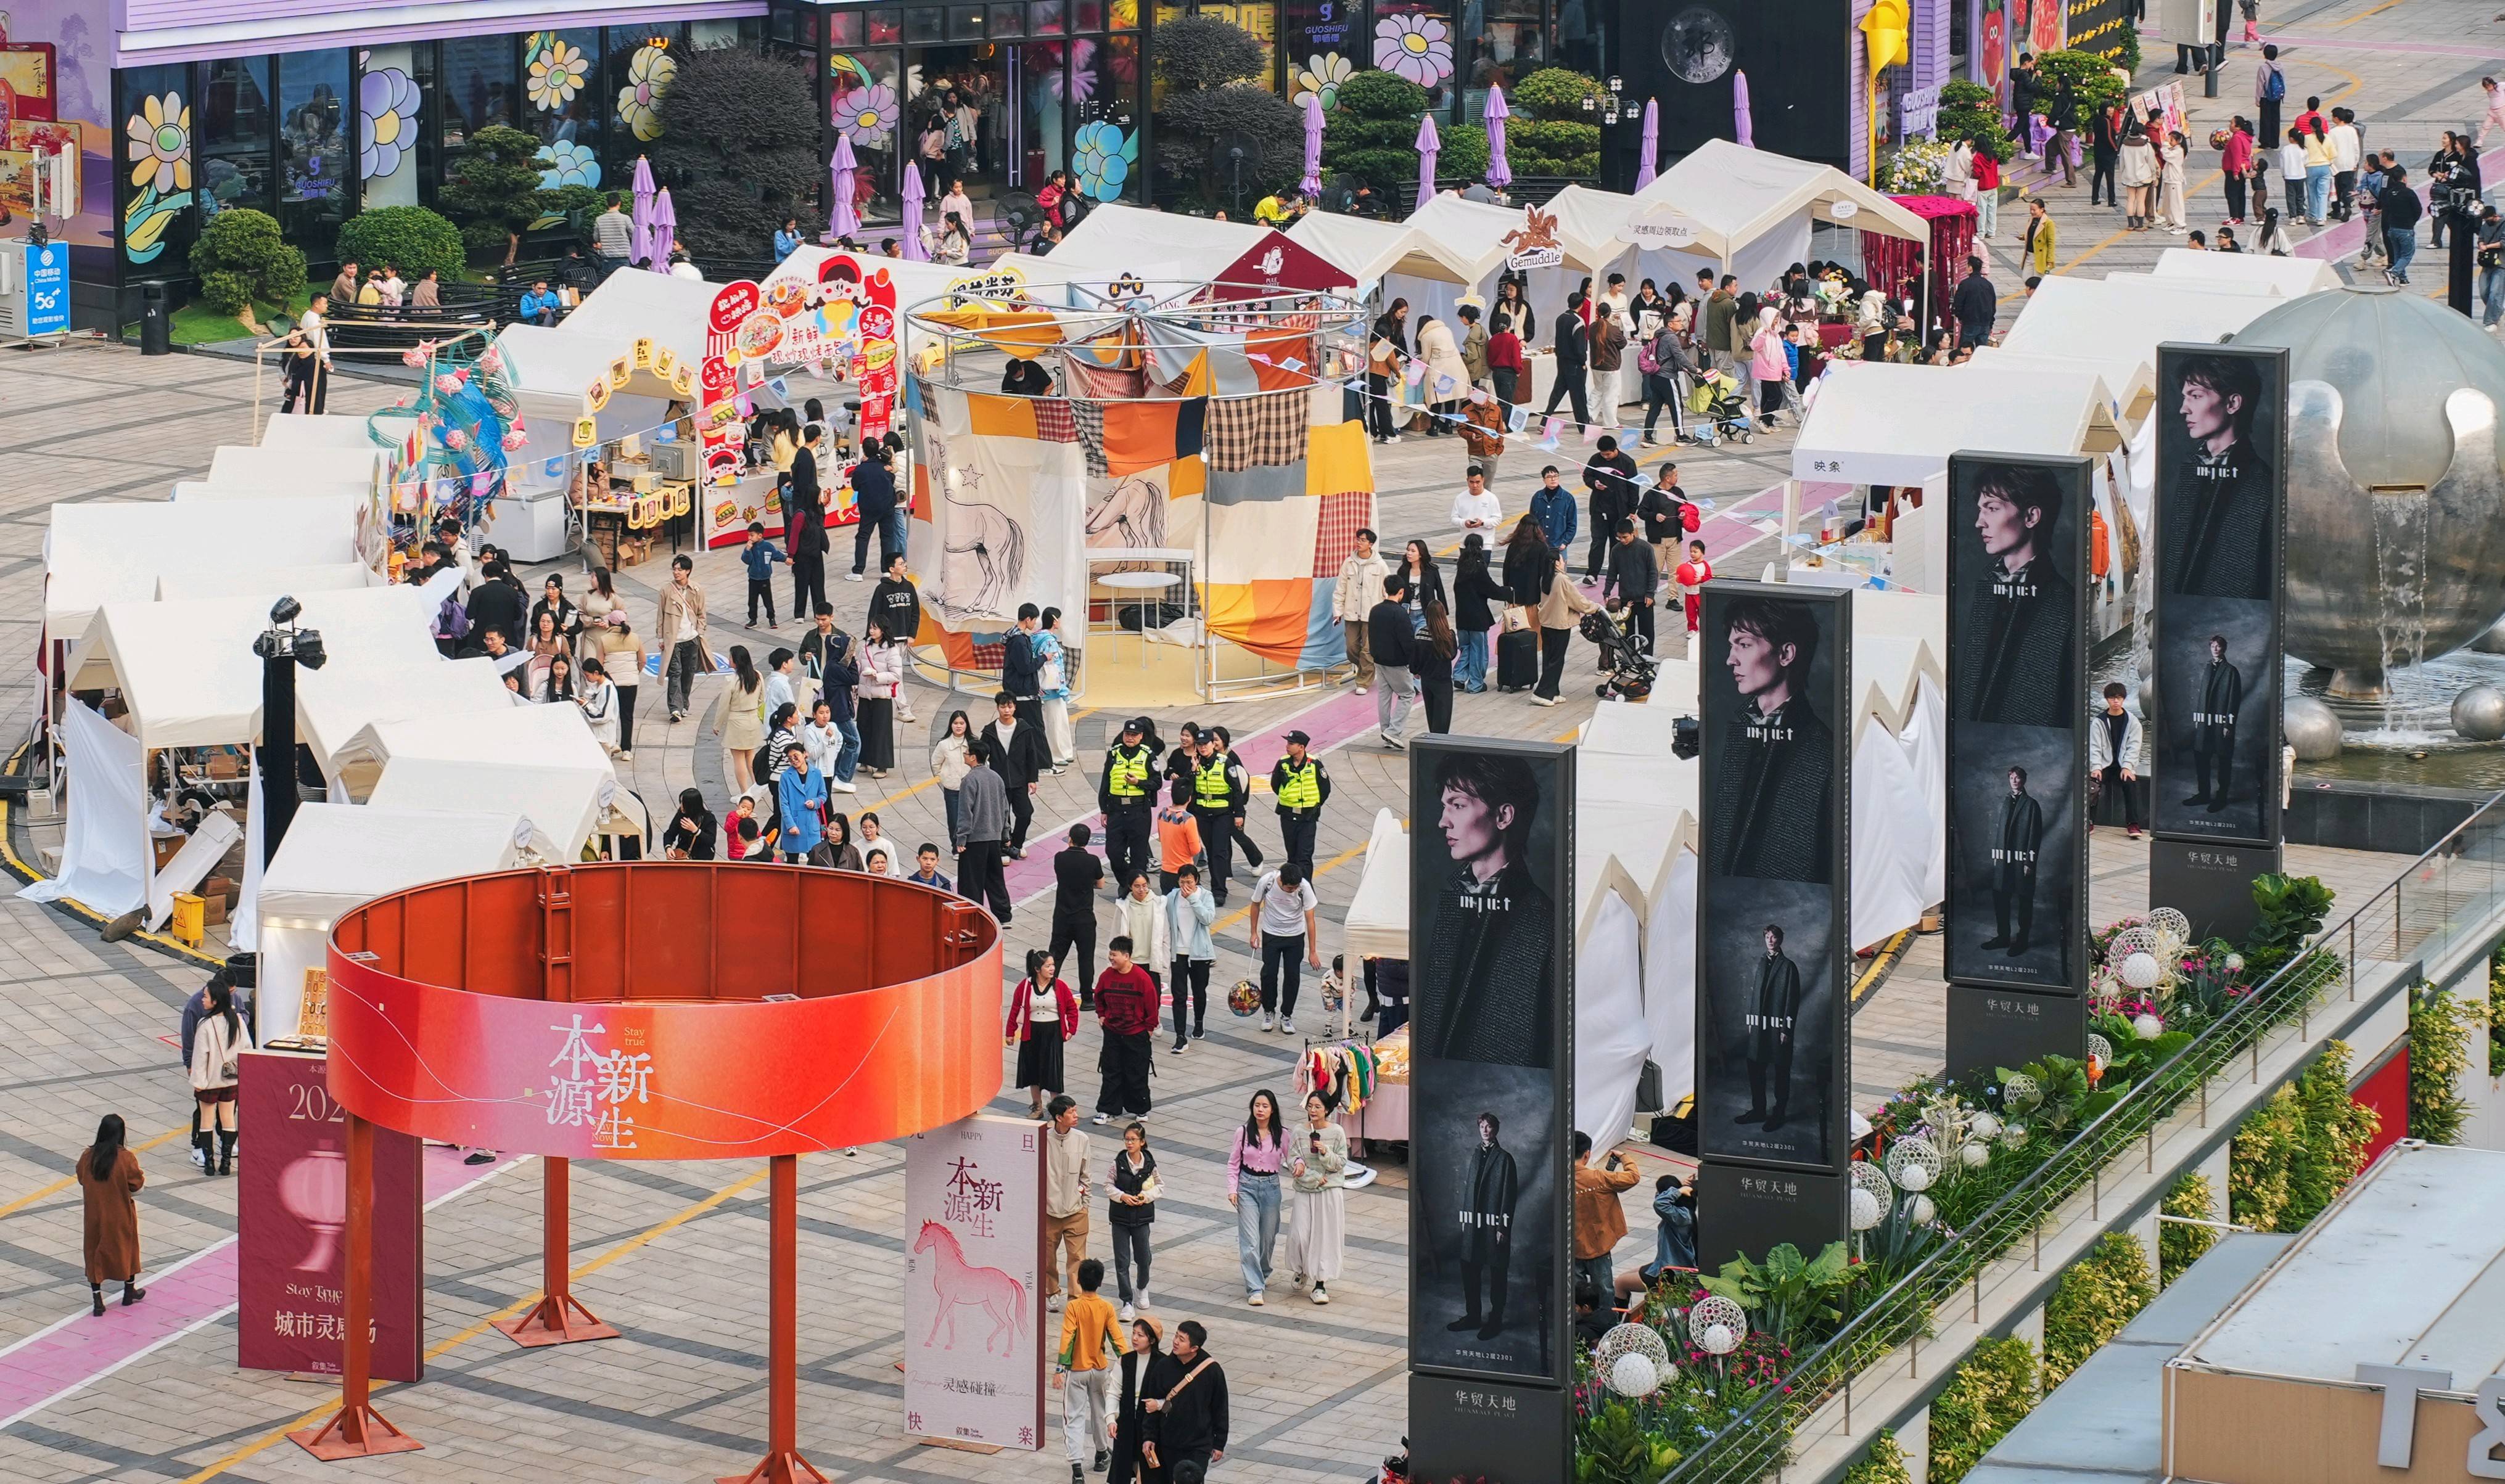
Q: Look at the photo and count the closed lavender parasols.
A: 9